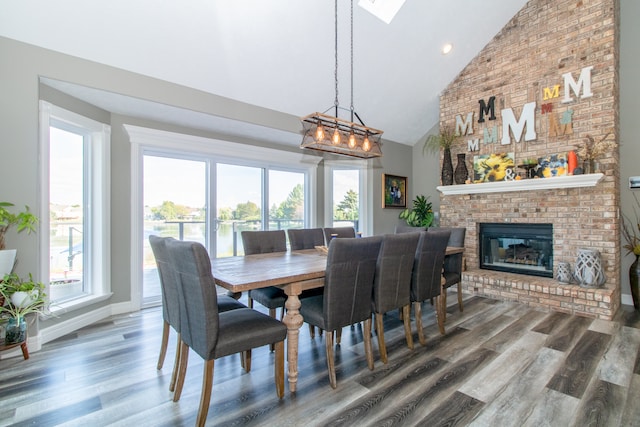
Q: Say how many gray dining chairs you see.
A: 10